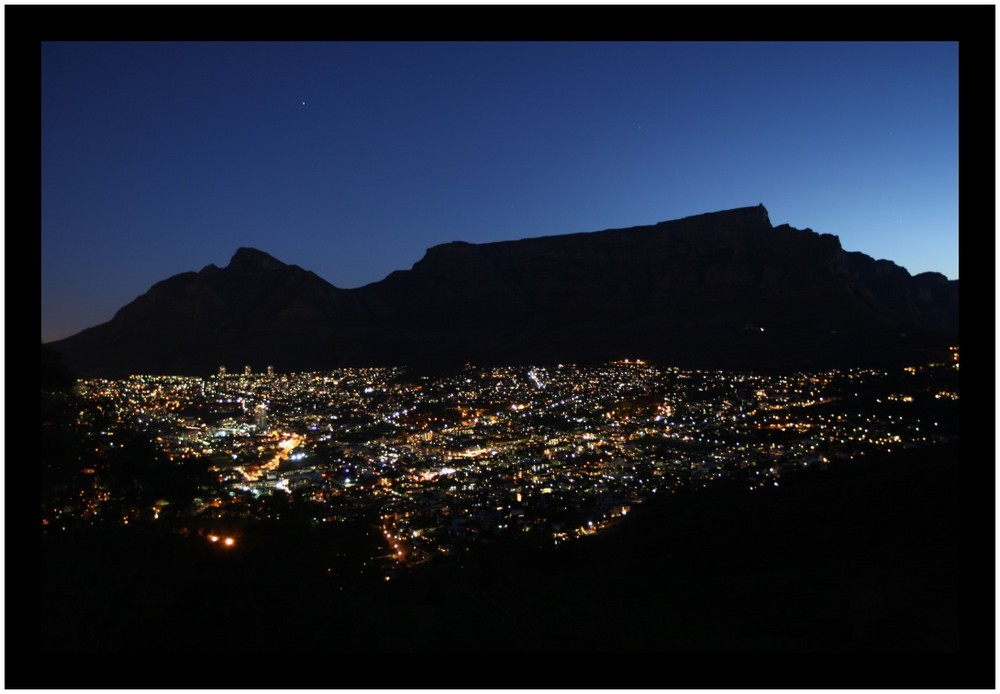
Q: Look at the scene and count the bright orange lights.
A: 2